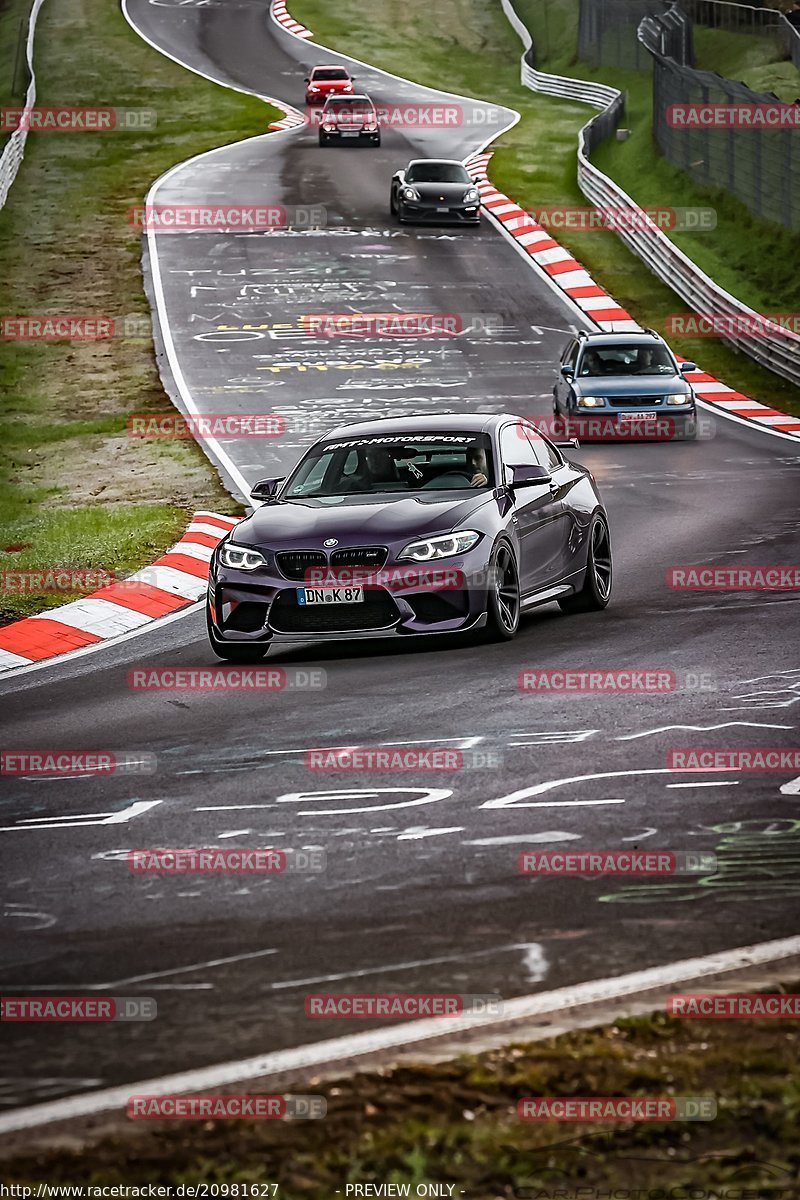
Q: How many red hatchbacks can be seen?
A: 1